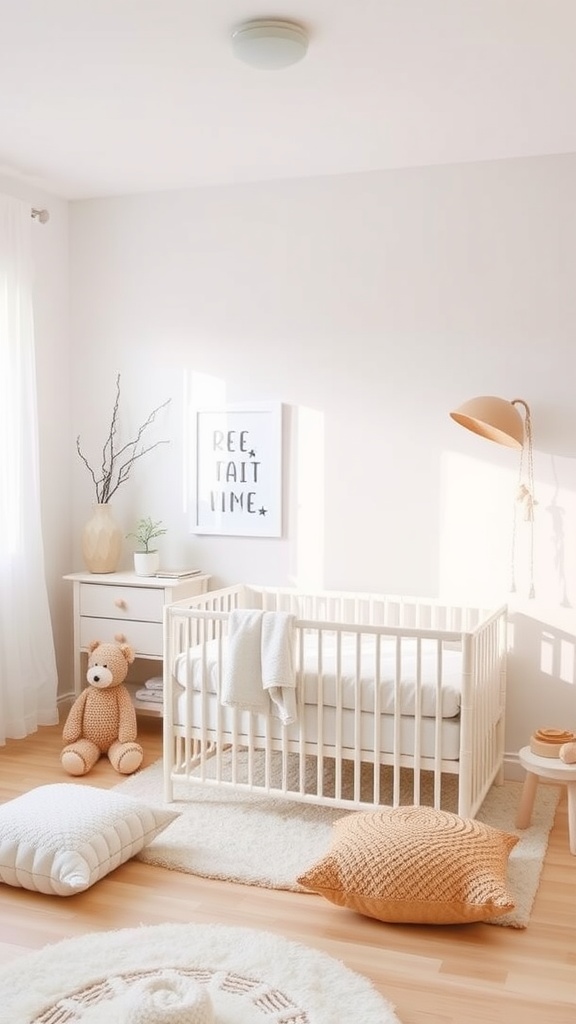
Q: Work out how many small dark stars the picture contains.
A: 2